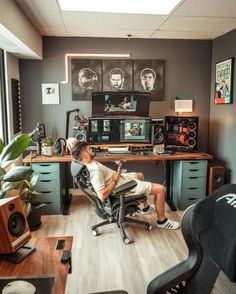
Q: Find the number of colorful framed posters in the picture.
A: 1